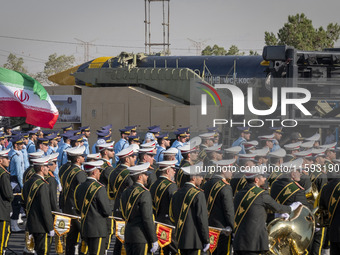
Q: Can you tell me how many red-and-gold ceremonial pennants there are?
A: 2